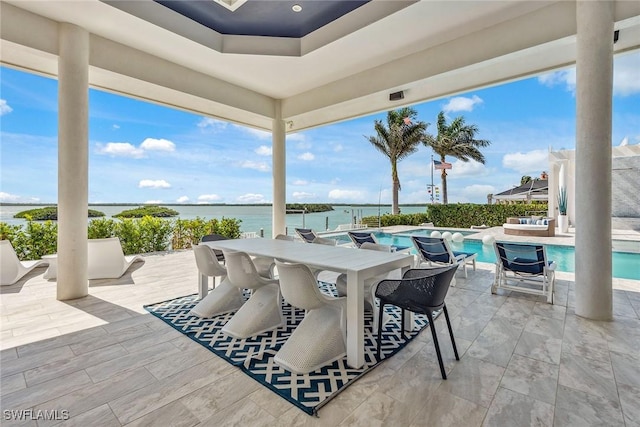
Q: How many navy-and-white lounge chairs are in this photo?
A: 4